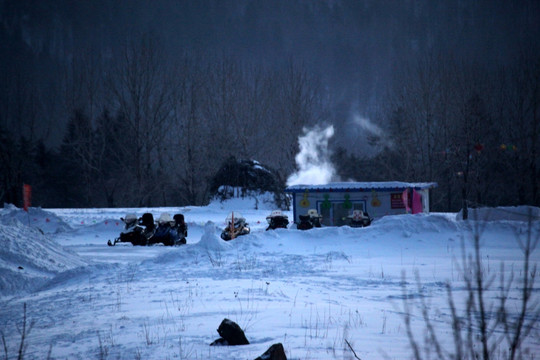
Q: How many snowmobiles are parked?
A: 6